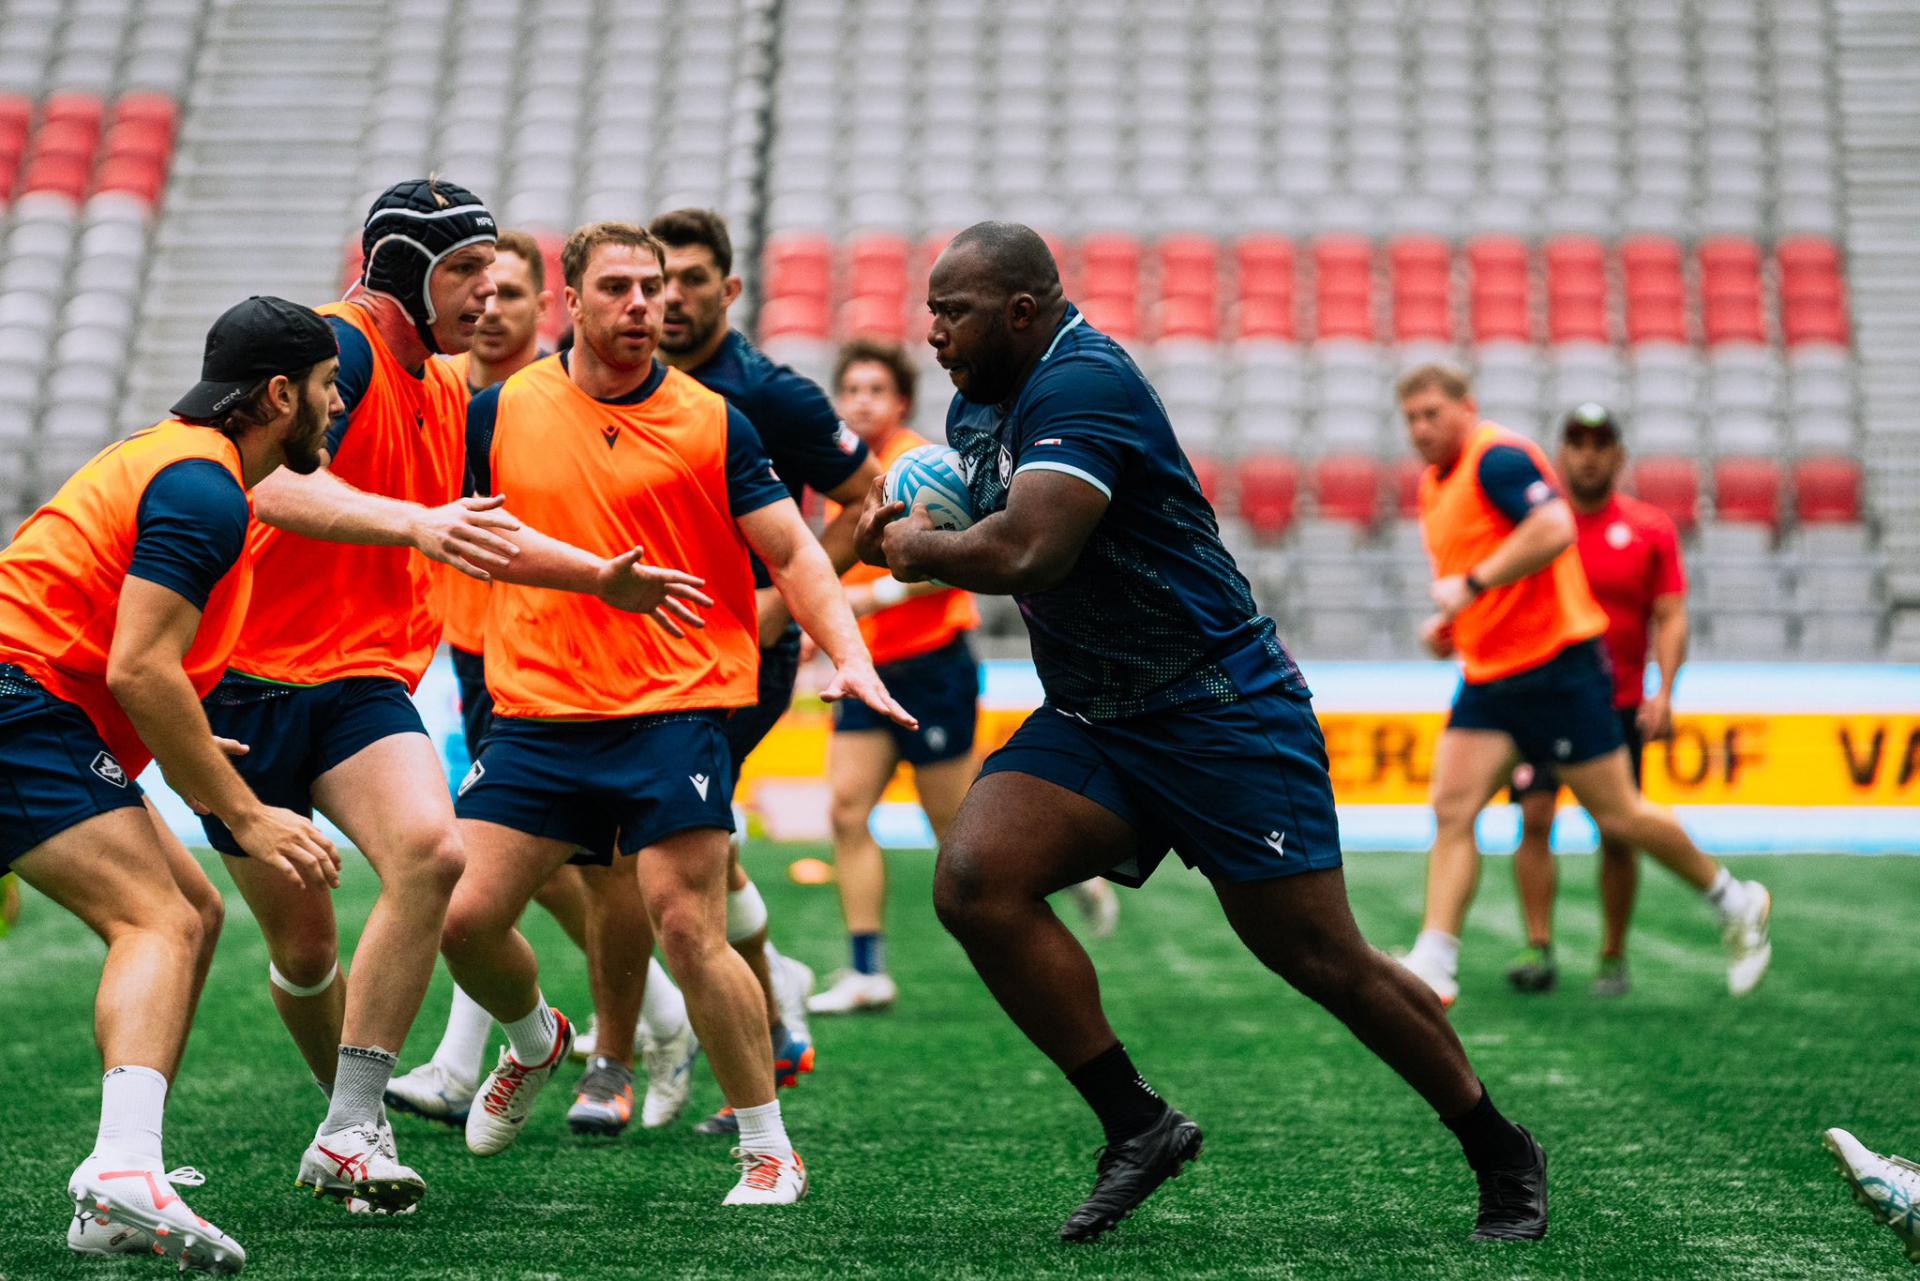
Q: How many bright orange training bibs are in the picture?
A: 6